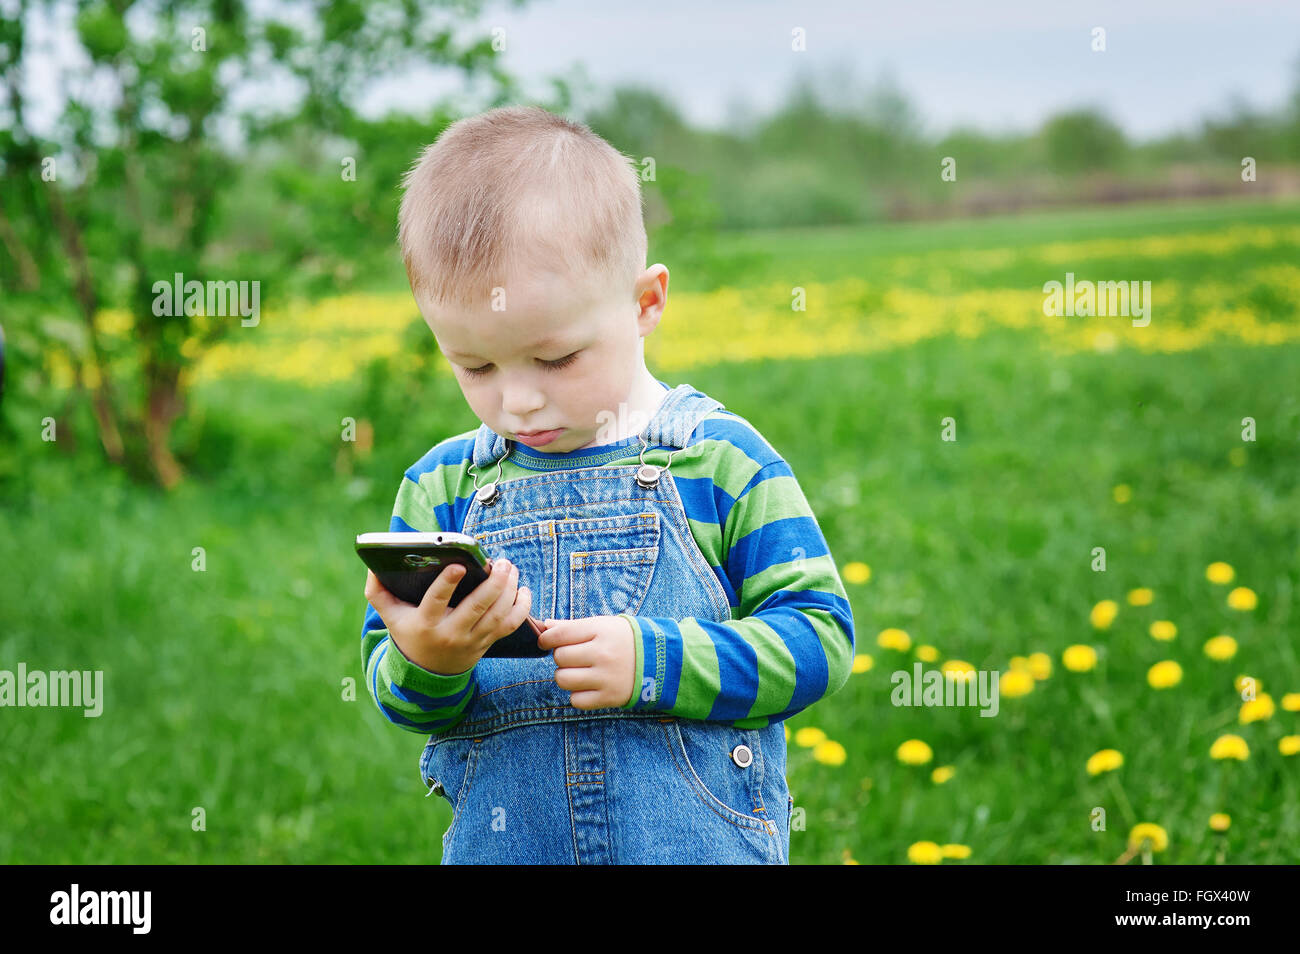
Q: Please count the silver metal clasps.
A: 2